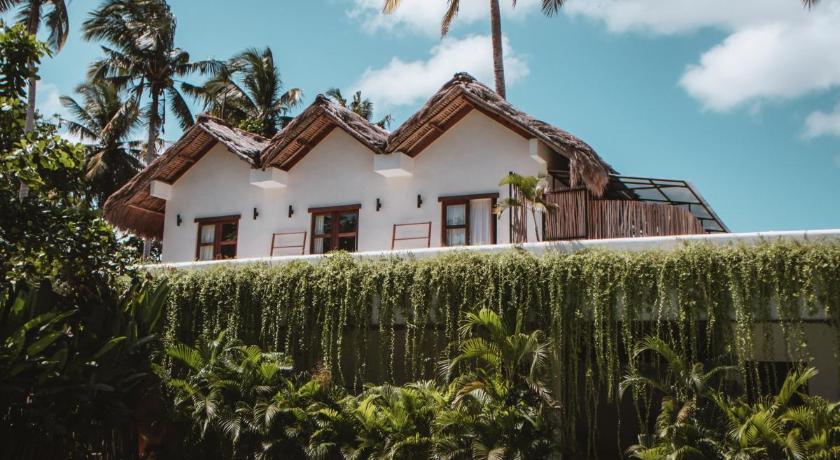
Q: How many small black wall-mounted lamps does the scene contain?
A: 5